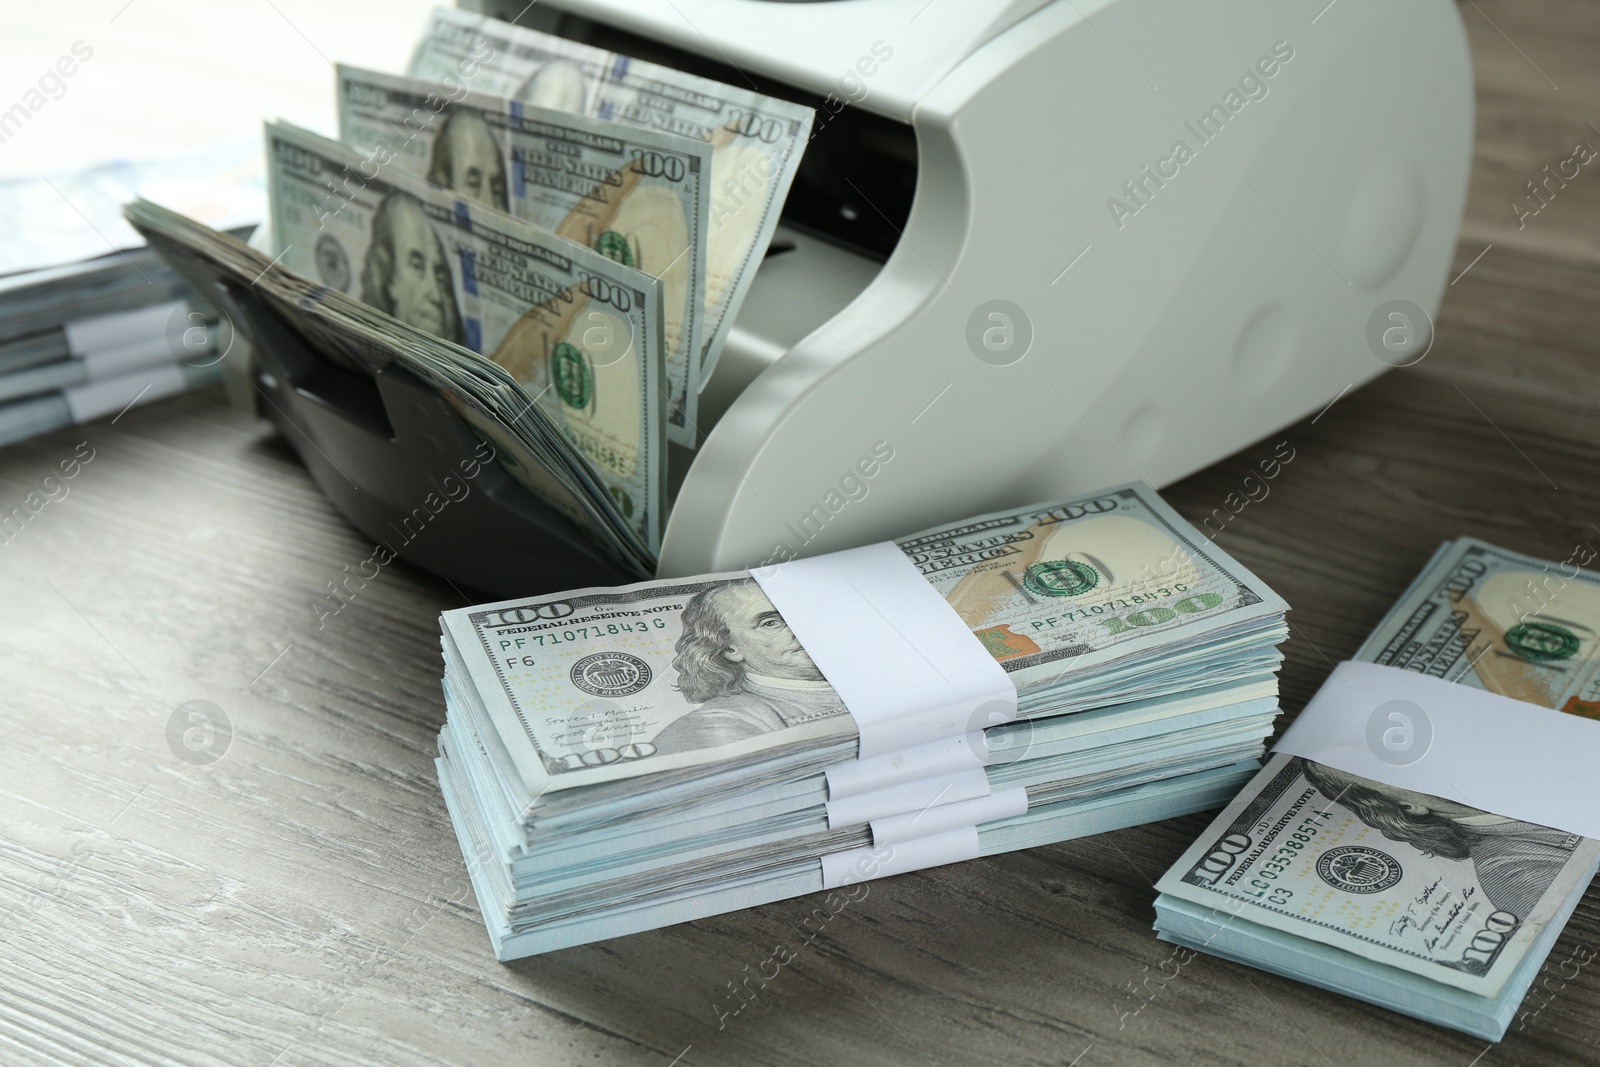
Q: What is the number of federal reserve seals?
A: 3